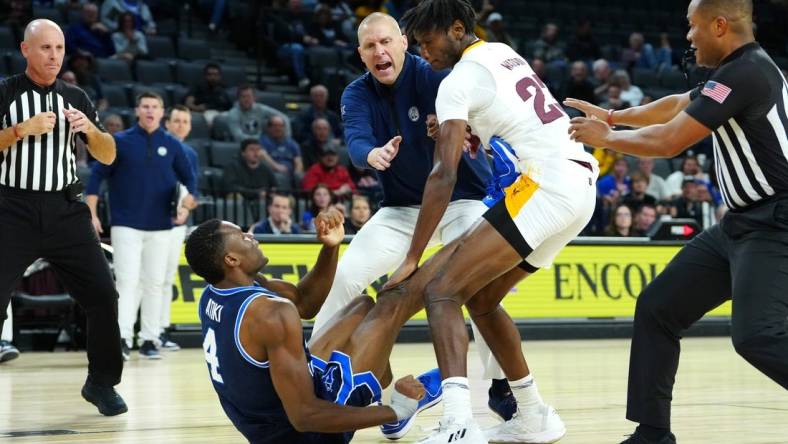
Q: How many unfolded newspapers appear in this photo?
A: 0